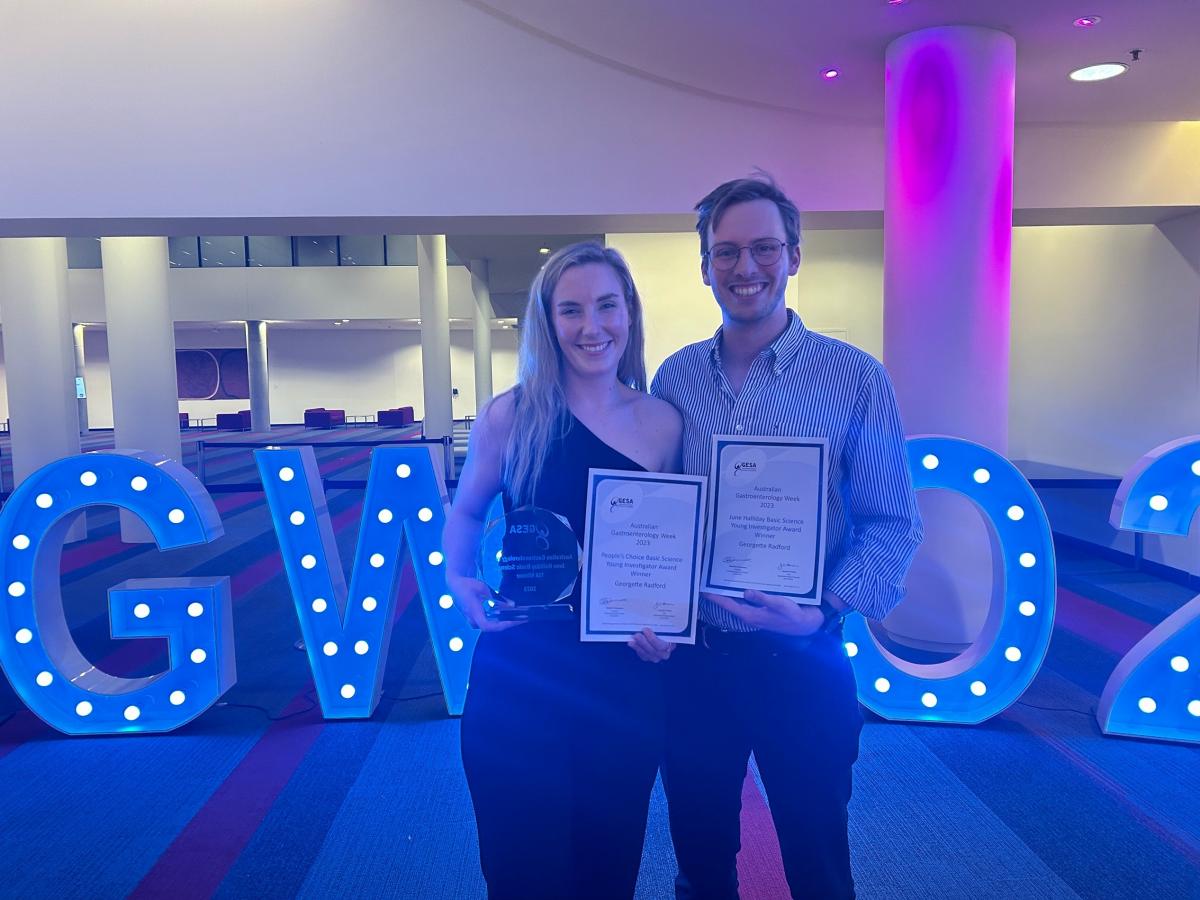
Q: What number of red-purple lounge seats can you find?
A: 4